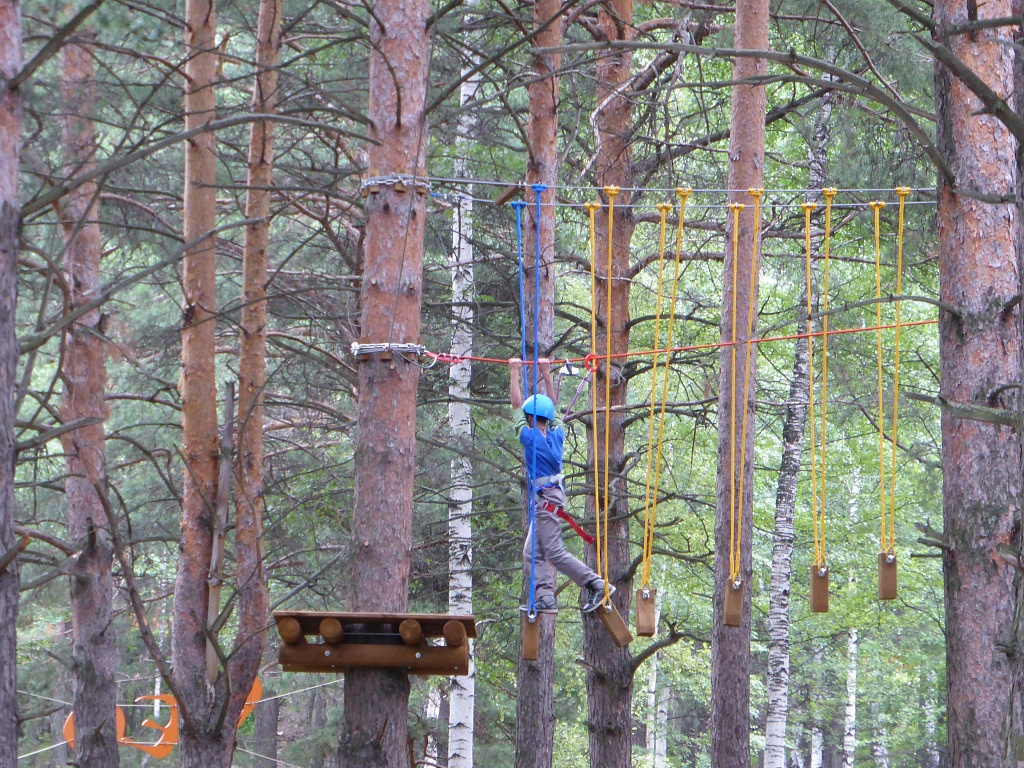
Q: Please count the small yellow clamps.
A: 10